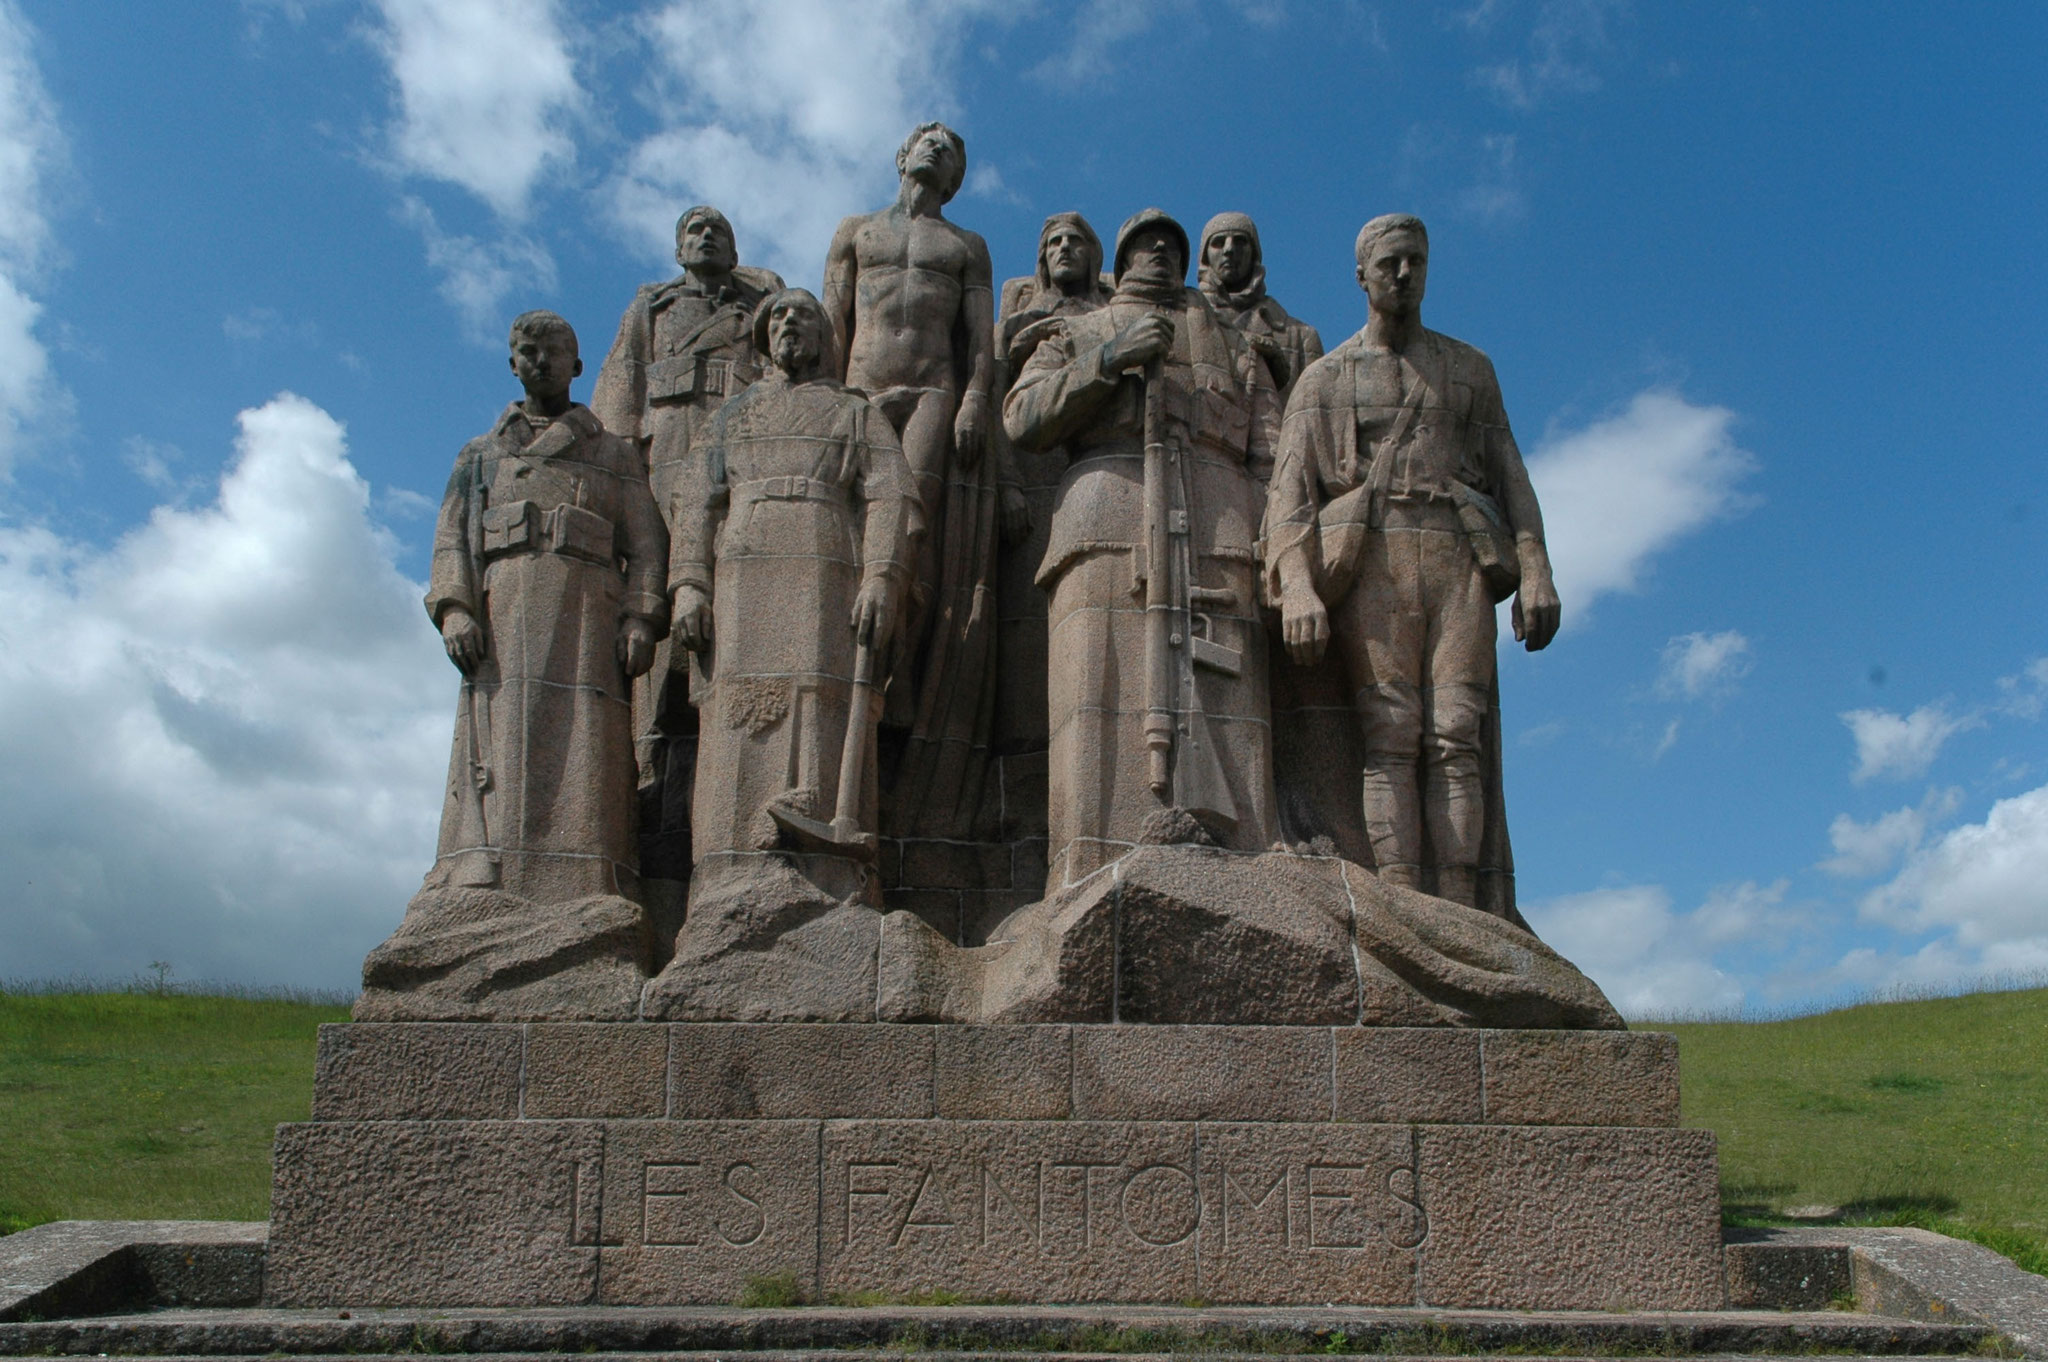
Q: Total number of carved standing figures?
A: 8